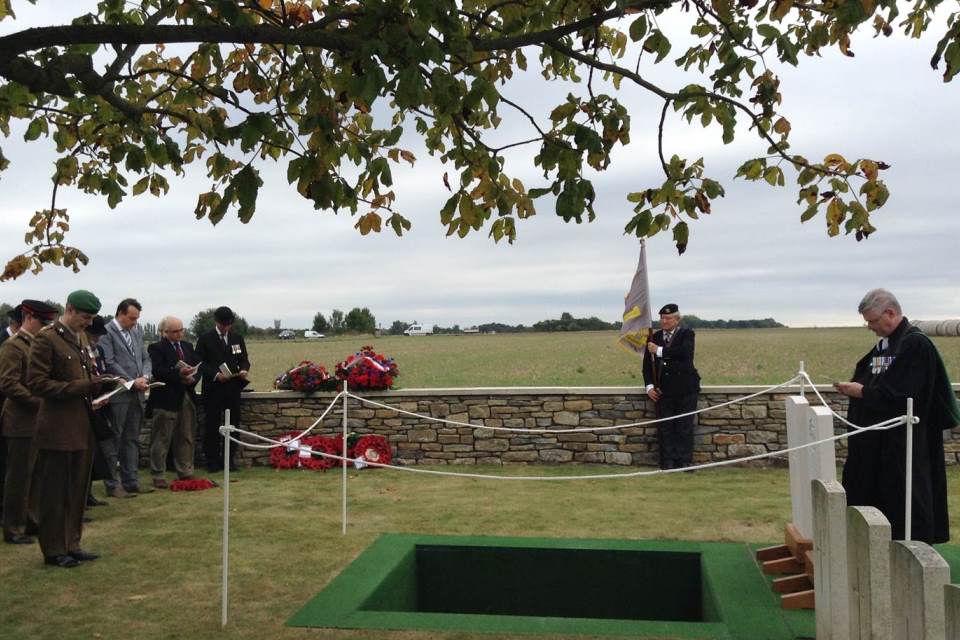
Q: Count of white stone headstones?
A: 6